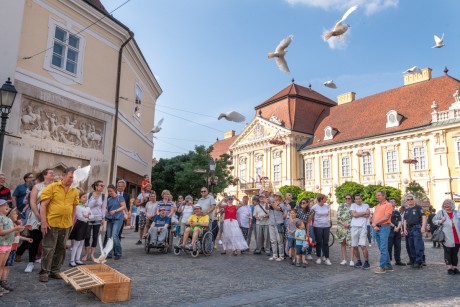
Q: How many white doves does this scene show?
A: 9